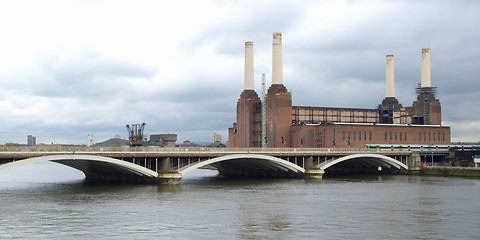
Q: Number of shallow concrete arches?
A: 3